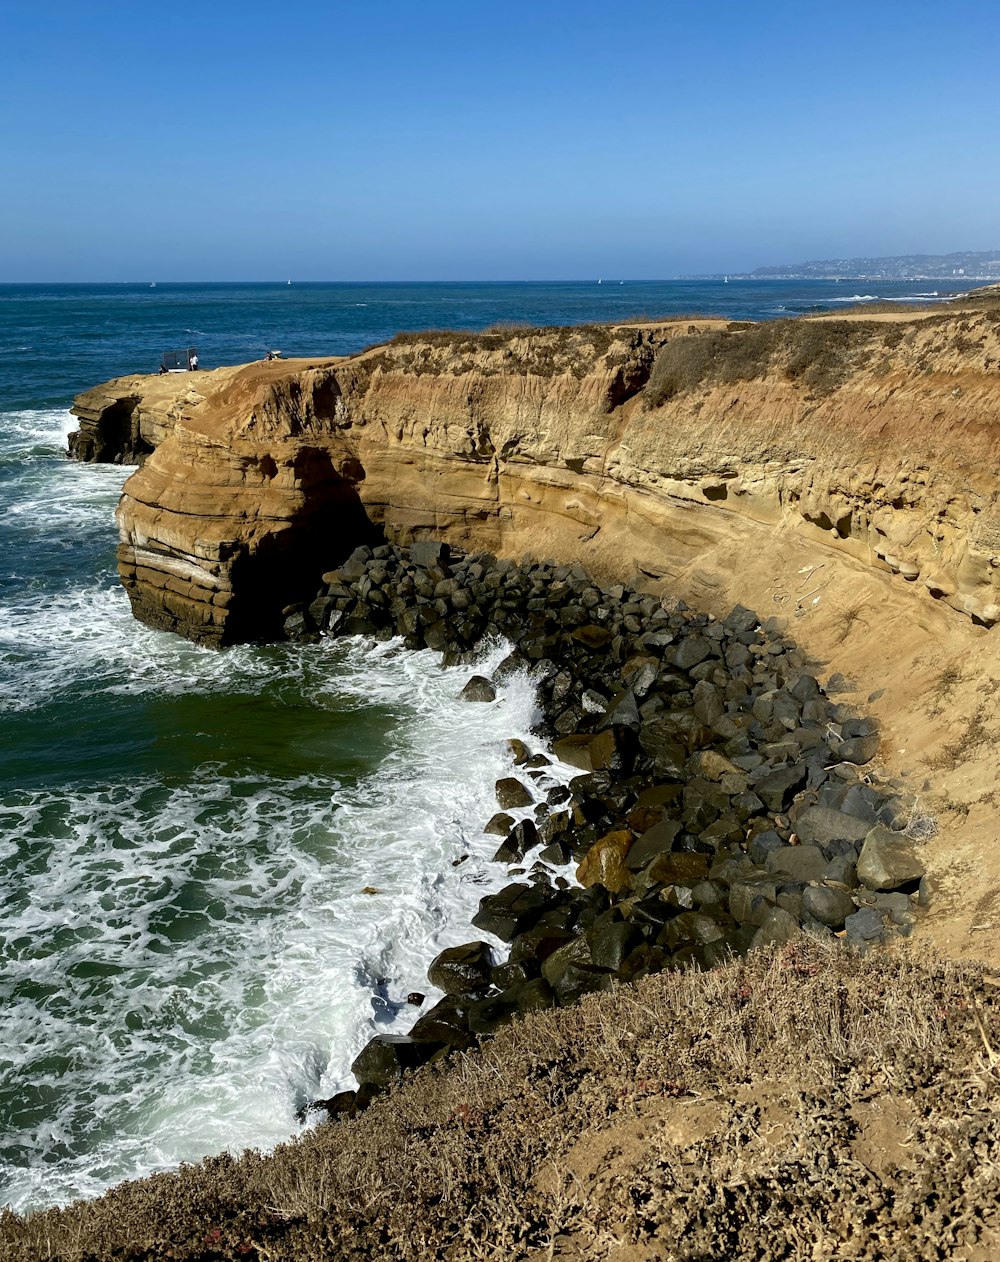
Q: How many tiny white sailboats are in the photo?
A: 5